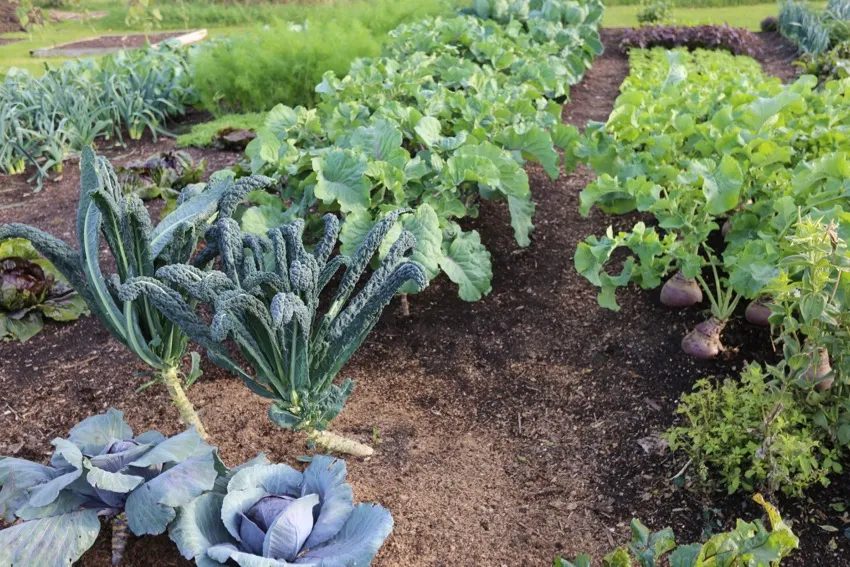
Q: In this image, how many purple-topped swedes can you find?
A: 4